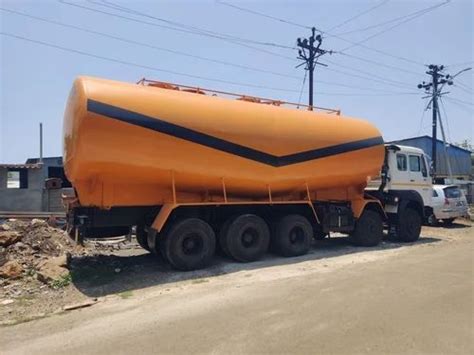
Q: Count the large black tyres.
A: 5